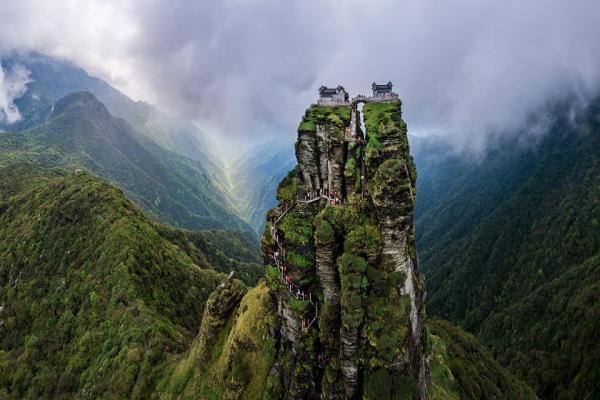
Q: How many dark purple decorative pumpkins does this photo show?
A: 0